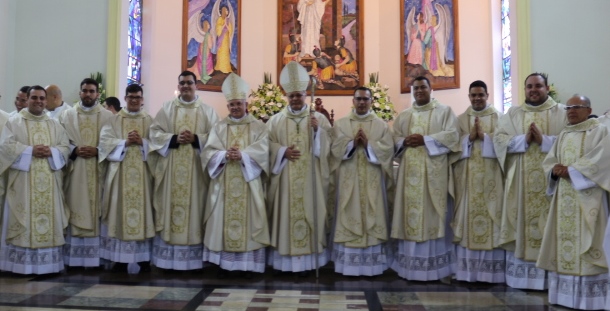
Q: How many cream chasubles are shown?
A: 11